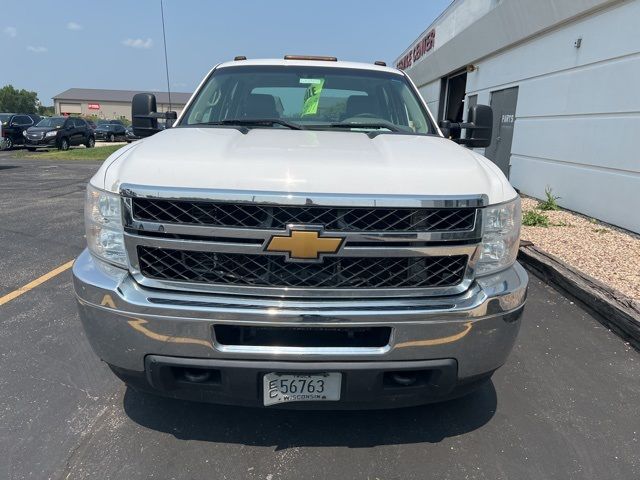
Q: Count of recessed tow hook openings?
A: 2